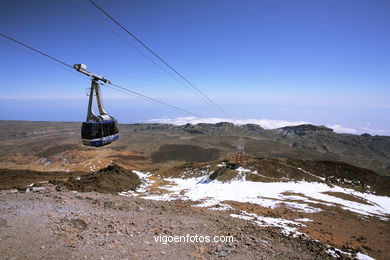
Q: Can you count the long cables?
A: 4